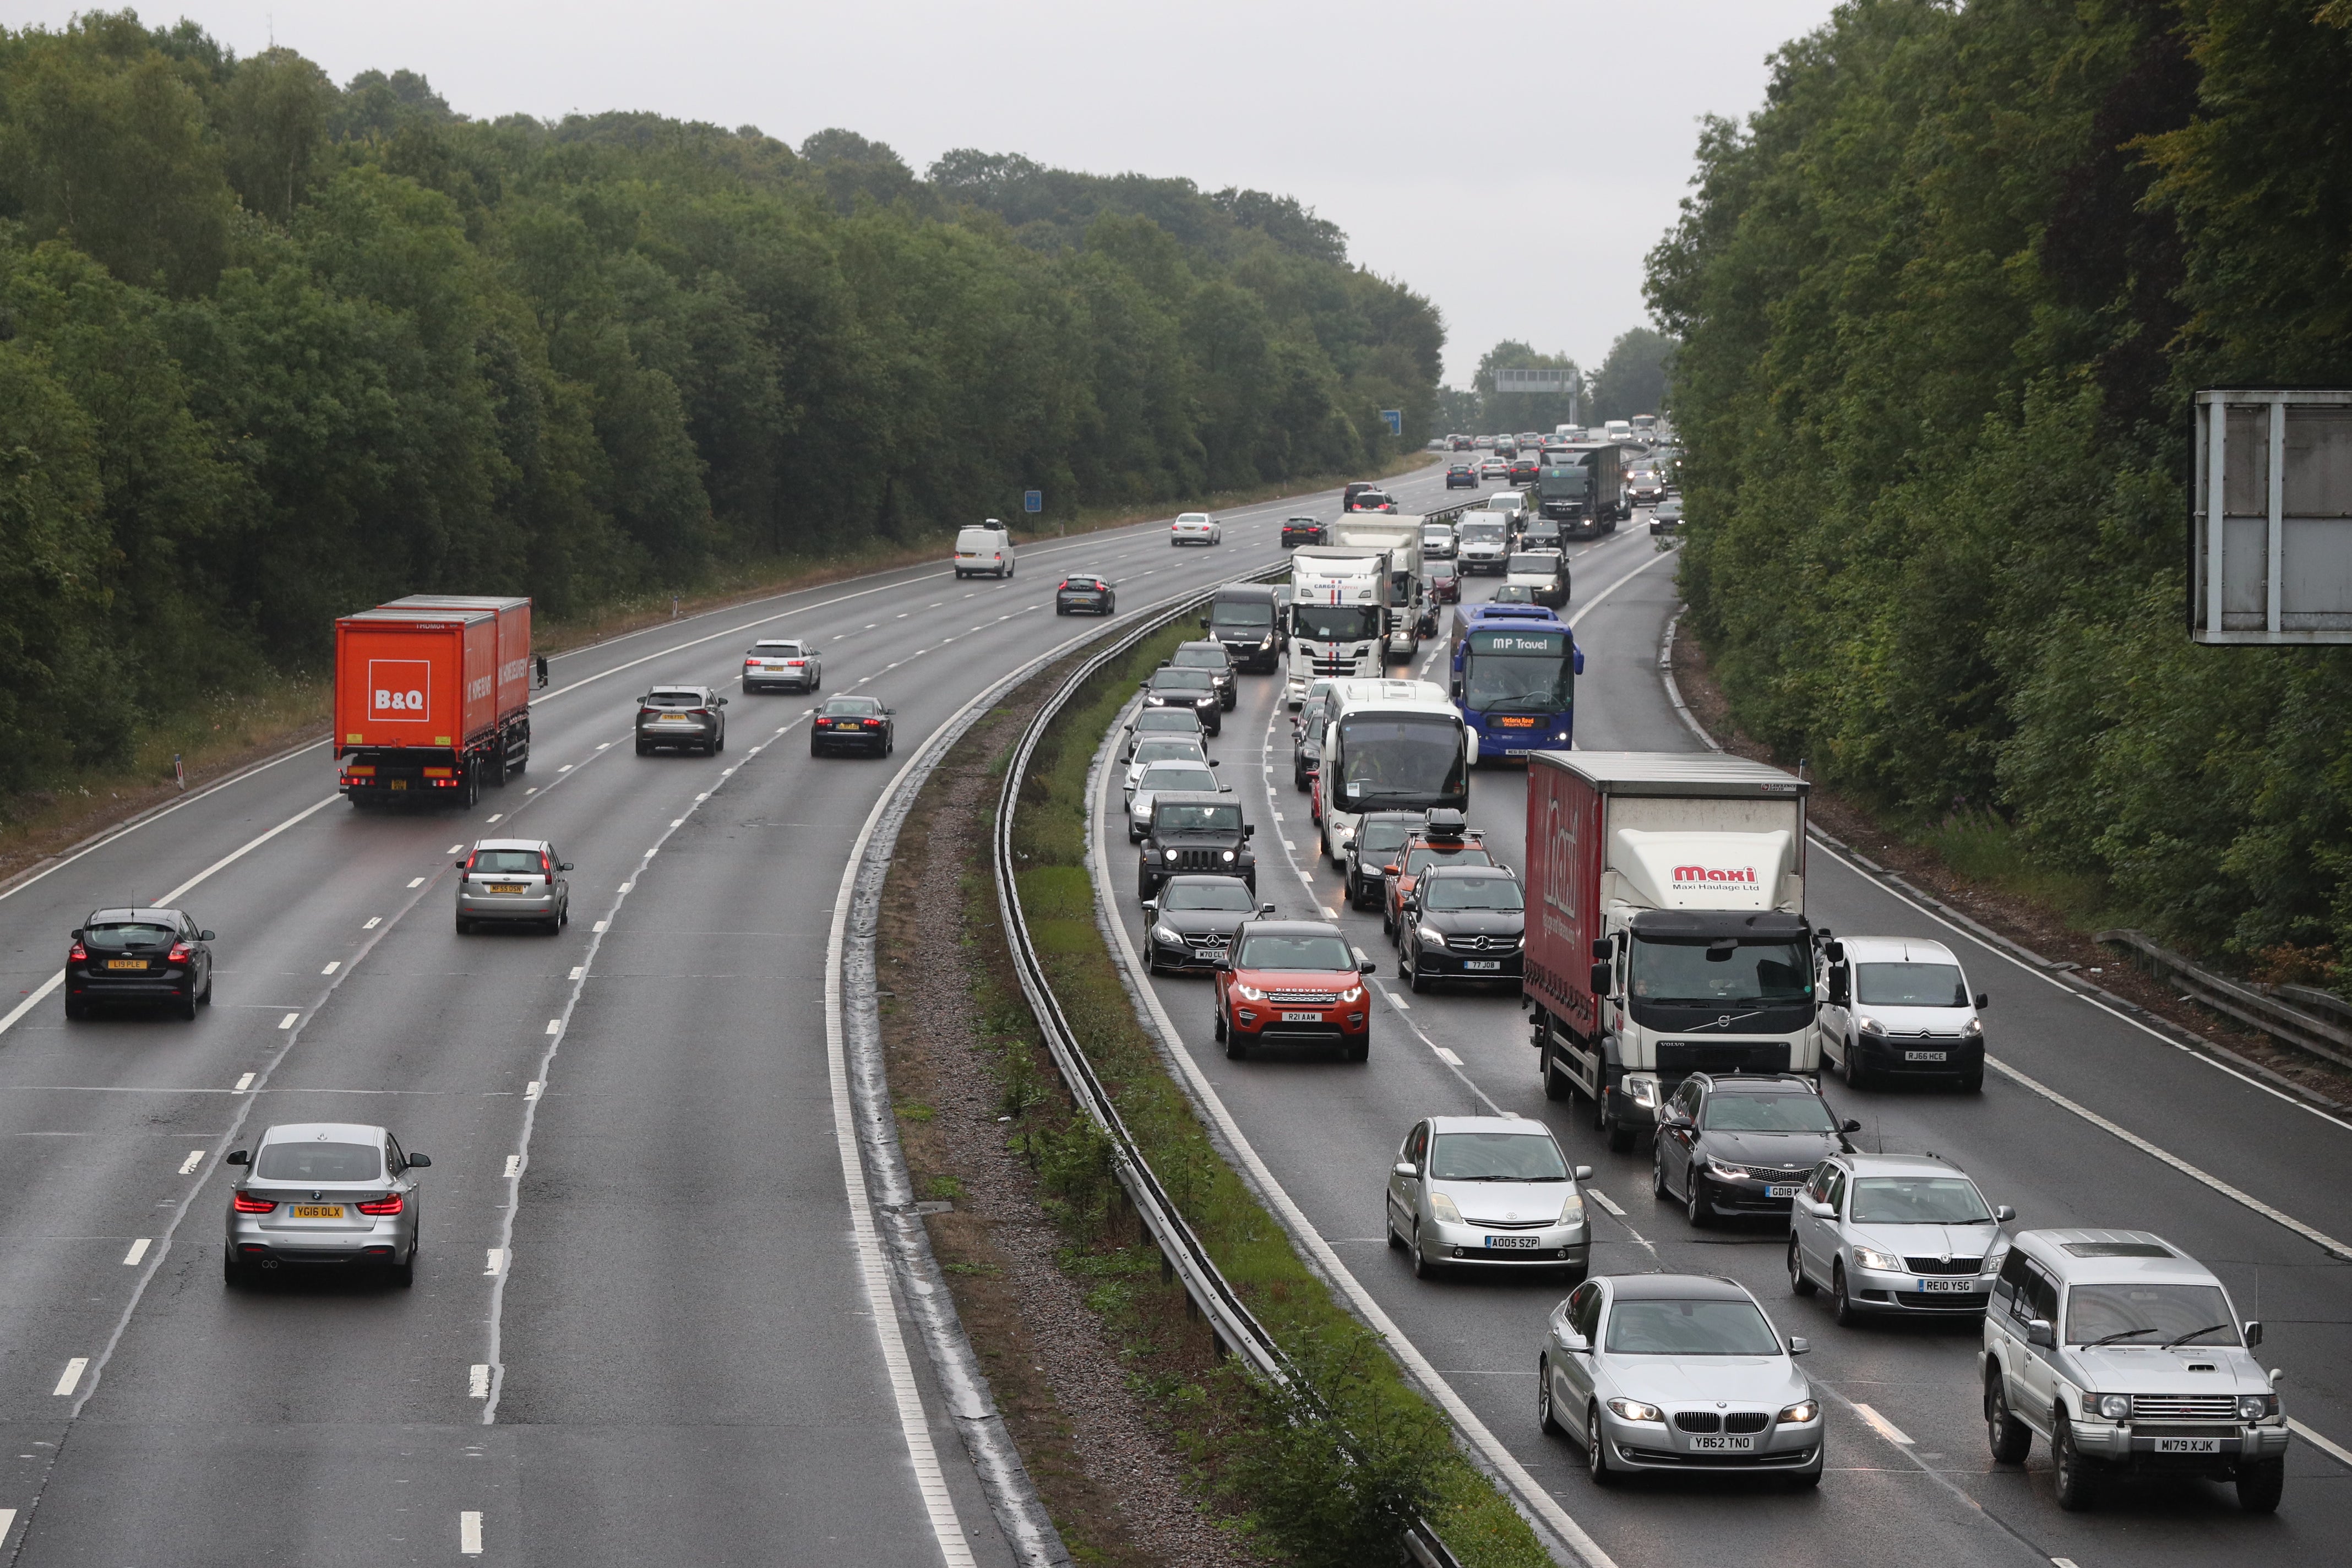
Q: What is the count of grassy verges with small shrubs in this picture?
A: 1